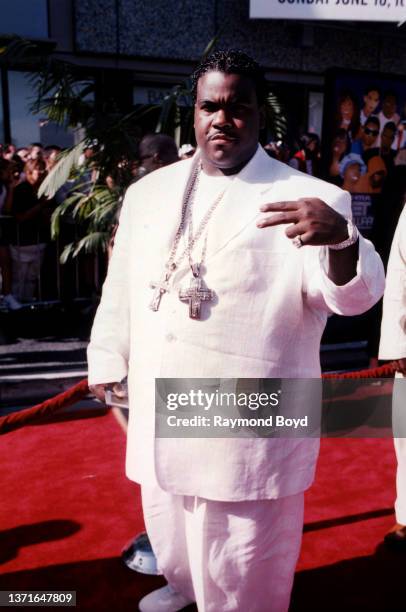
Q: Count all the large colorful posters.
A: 1